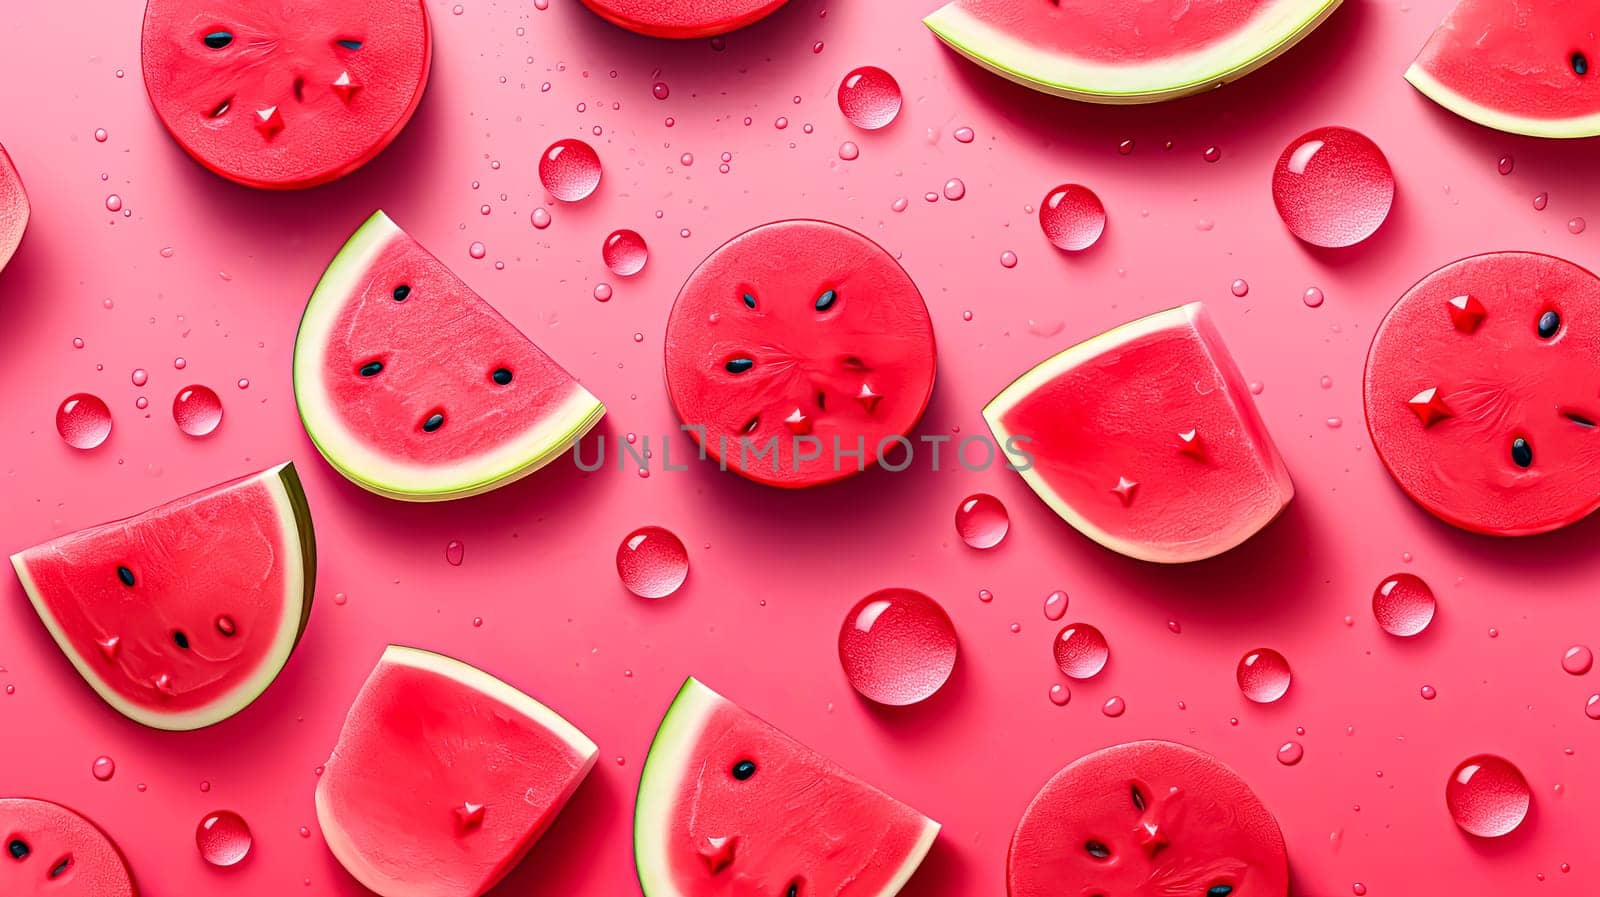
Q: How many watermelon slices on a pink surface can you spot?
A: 14